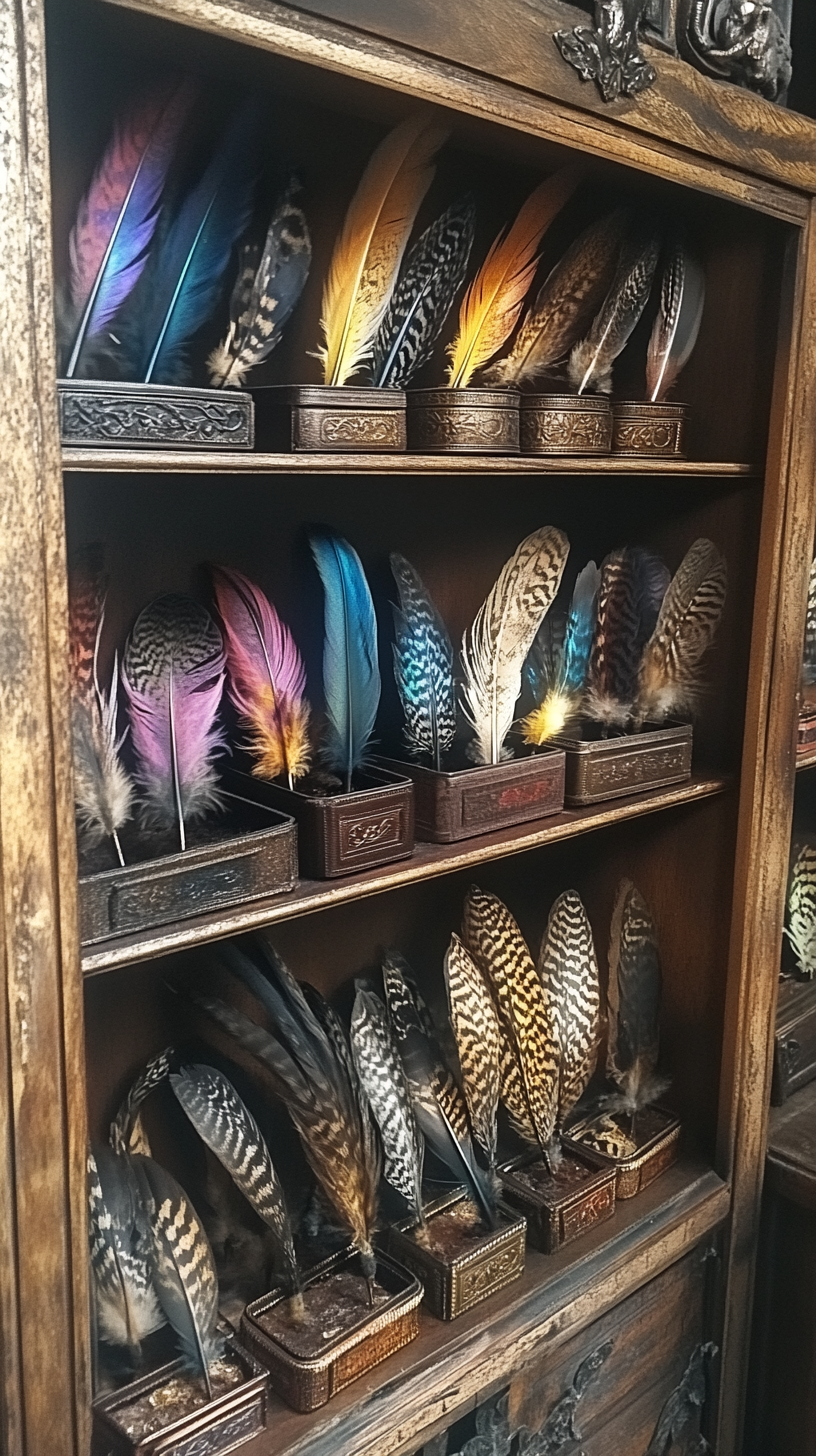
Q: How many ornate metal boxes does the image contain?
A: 14